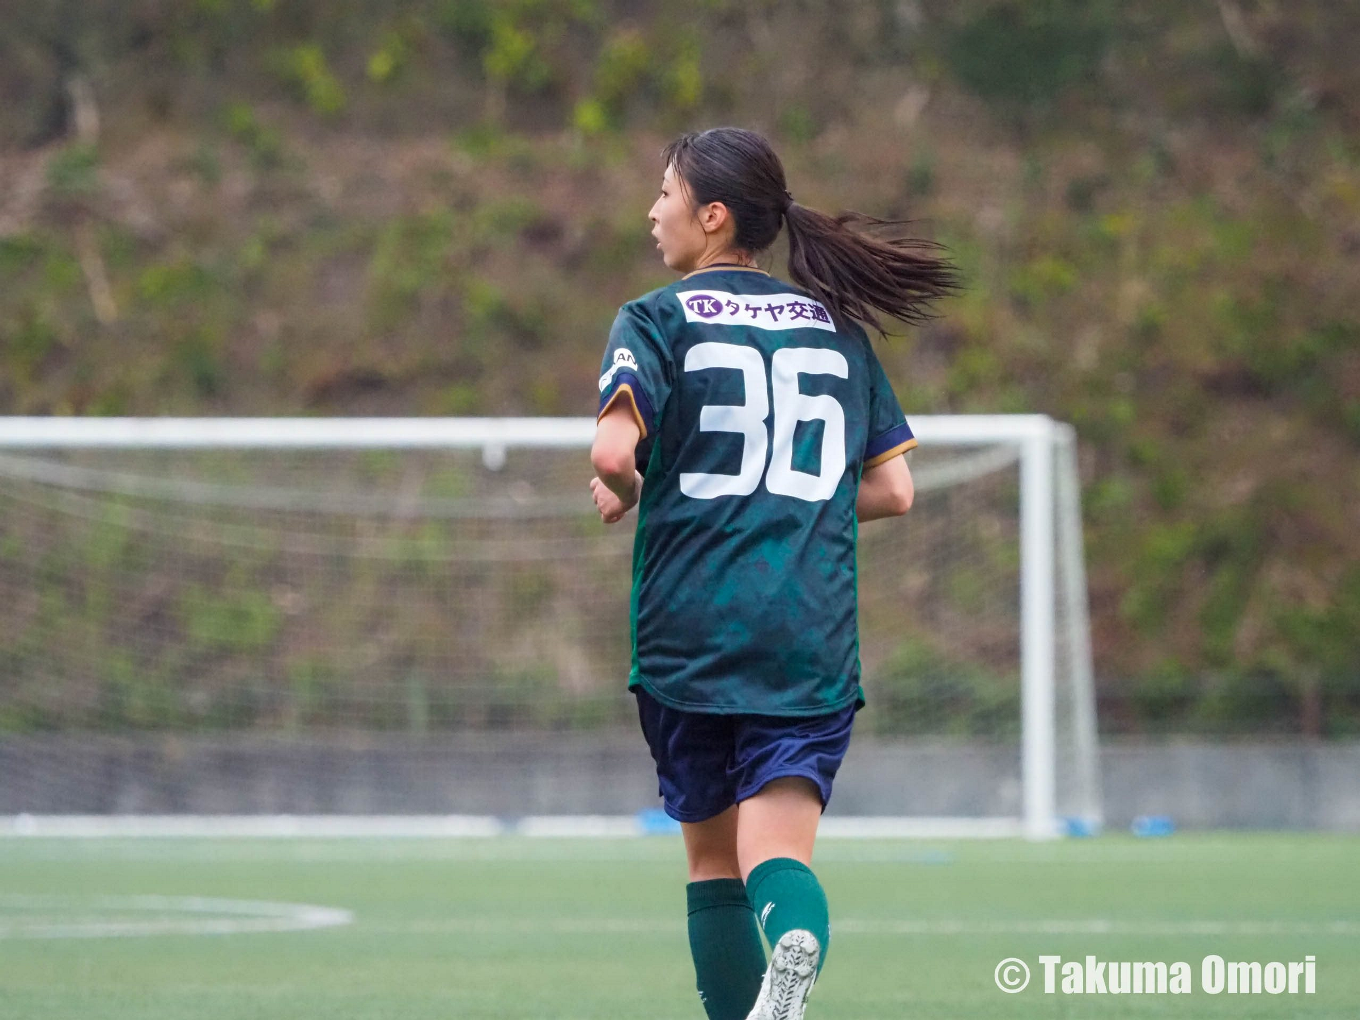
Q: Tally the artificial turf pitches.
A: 1